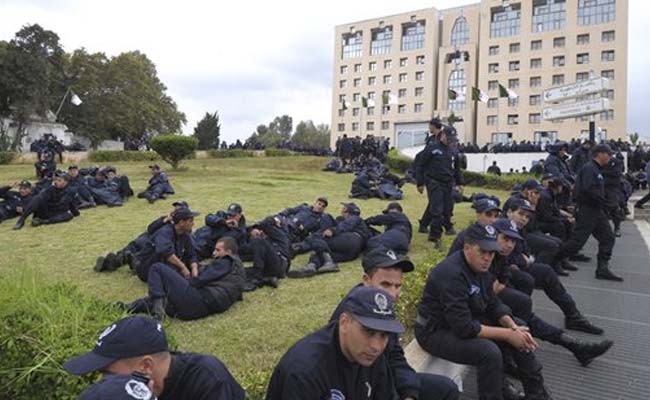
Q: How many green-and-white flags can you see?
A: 6